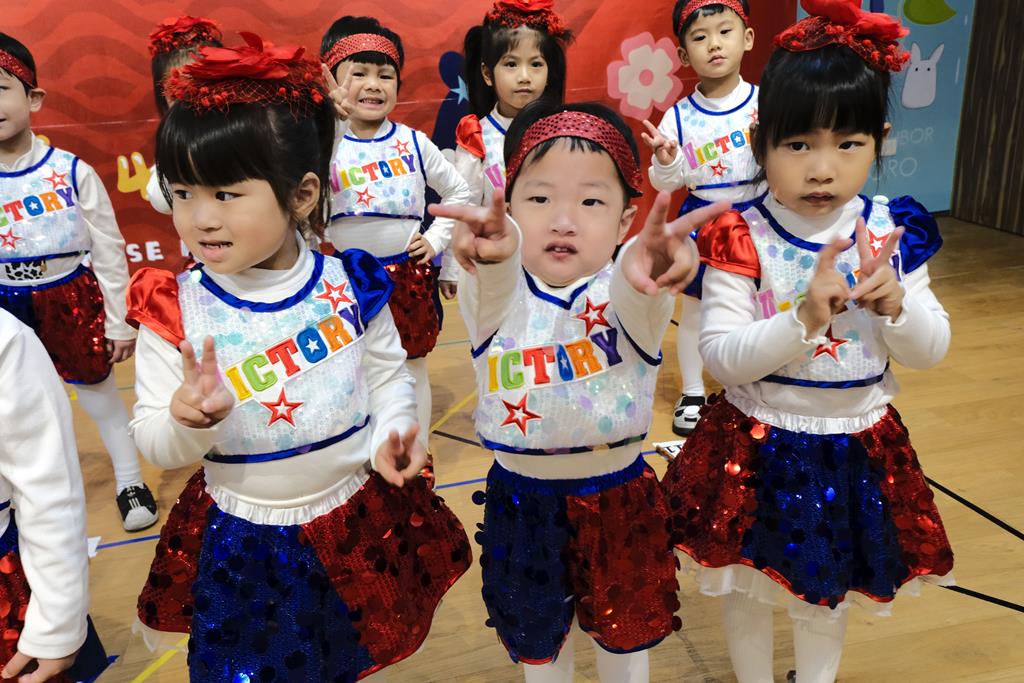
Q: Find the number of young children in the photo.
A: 9